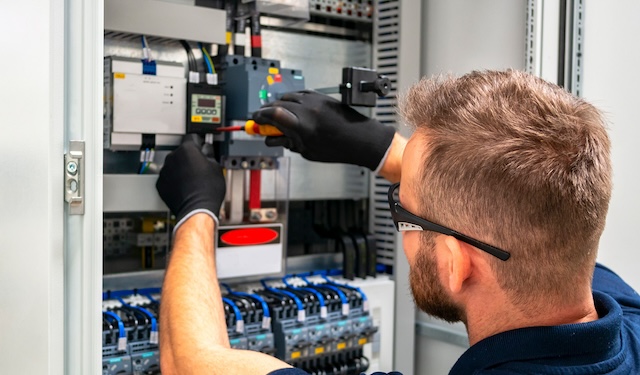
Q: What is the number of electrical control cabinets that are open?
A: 1